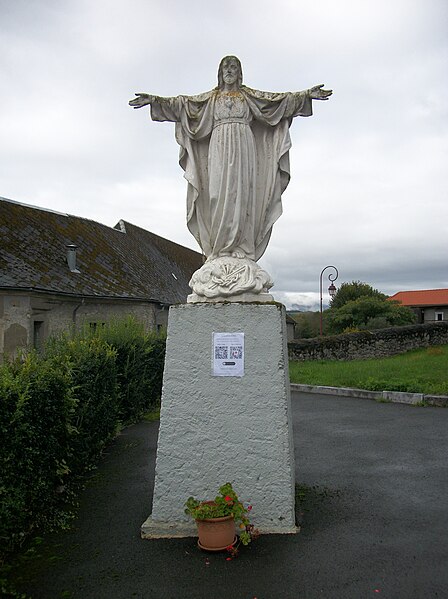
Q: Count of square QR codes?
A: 2